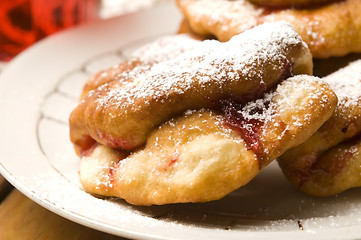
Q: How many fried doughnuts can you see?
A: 3